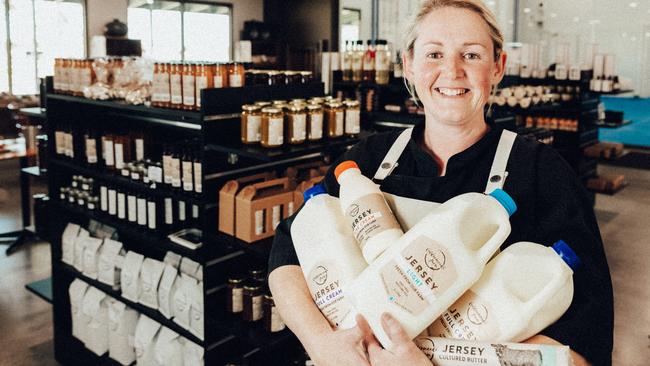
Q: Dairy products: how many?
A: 5